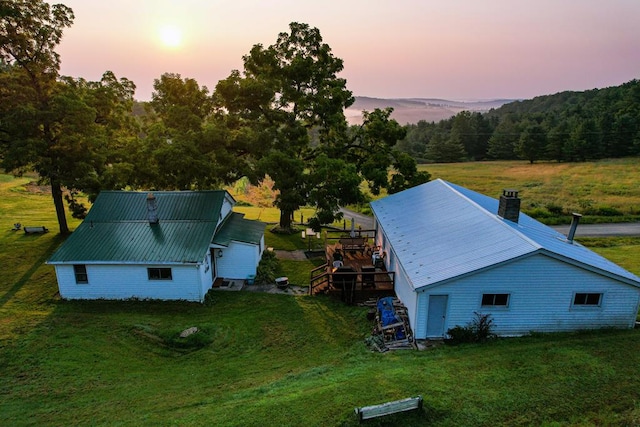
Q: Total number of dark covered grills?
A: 2